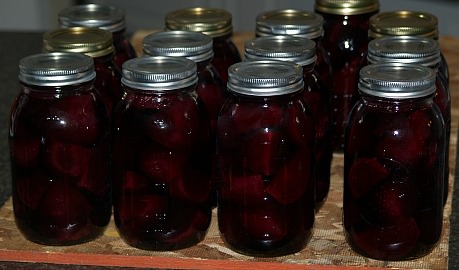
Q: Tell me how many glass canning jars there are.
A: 13